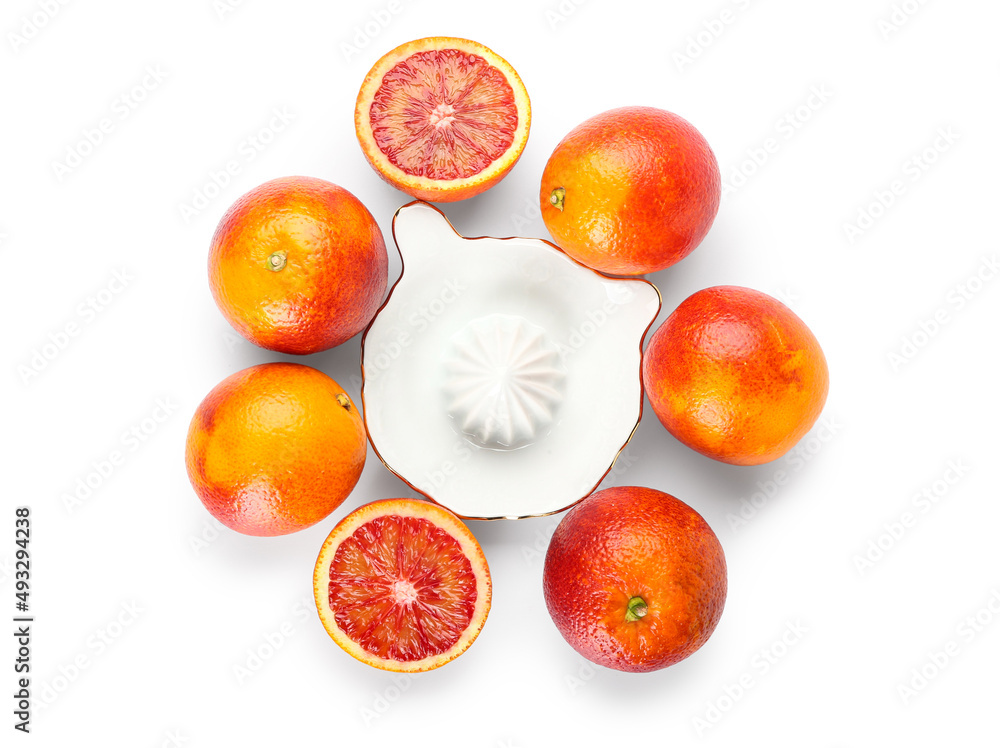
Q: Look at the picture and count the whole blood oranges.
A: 5